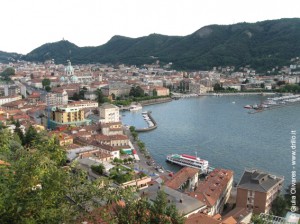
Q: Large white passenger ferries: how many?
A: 1